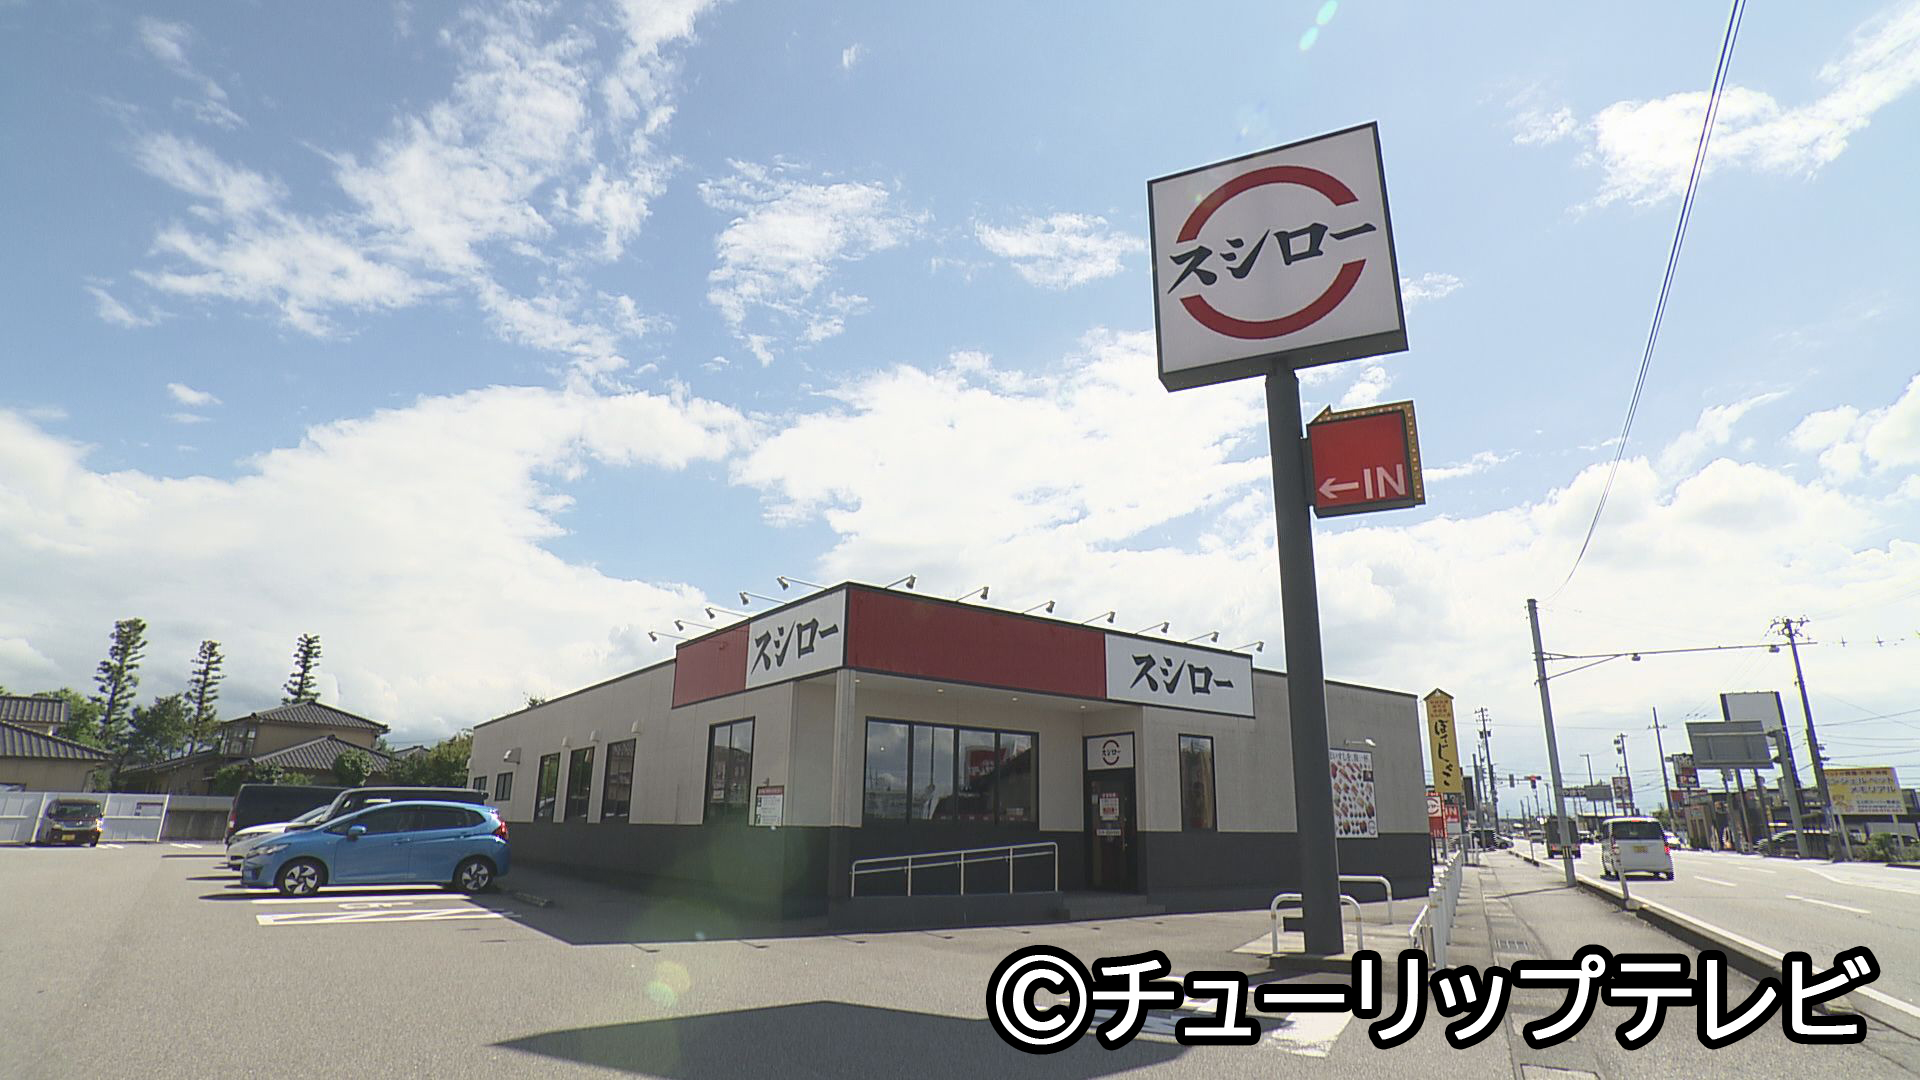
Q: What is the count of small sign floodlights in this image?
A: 12